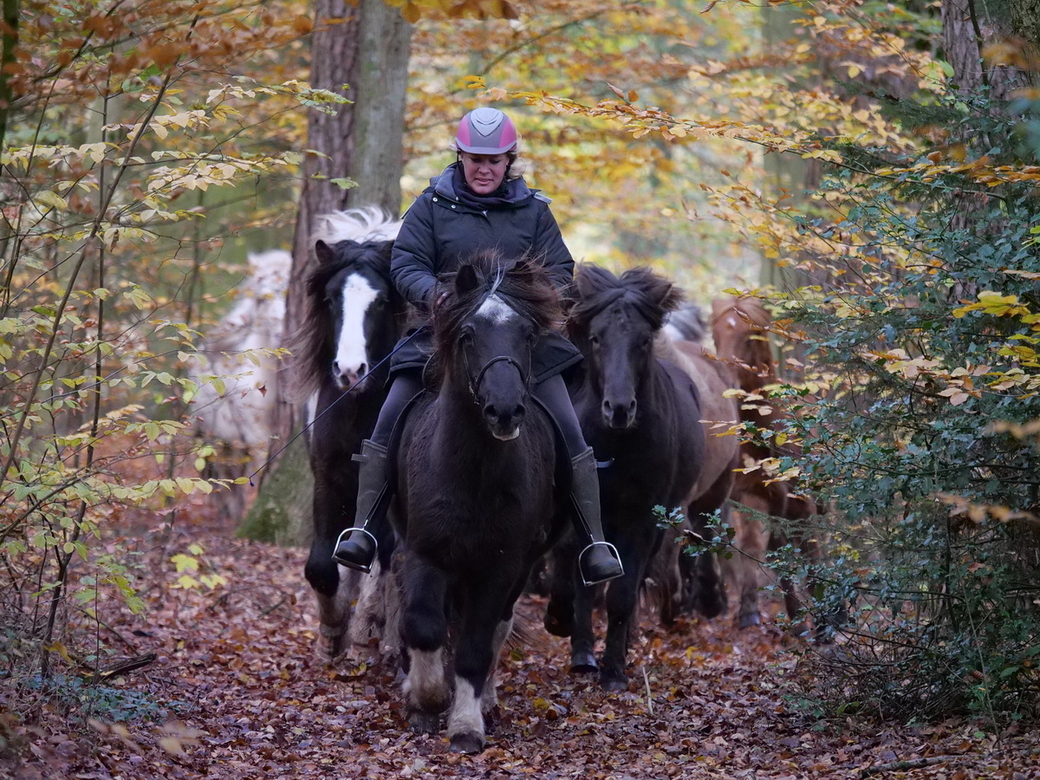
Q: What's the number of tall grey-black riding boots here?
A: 2